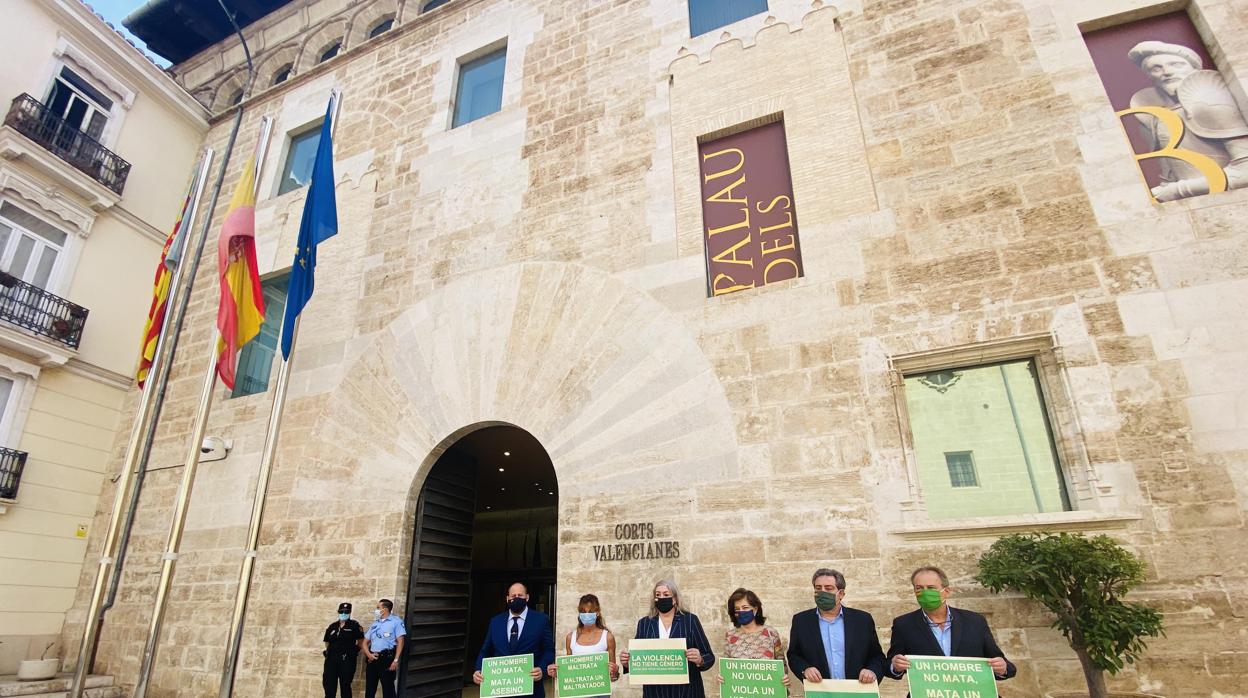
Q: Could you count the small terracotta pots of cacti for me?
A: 0